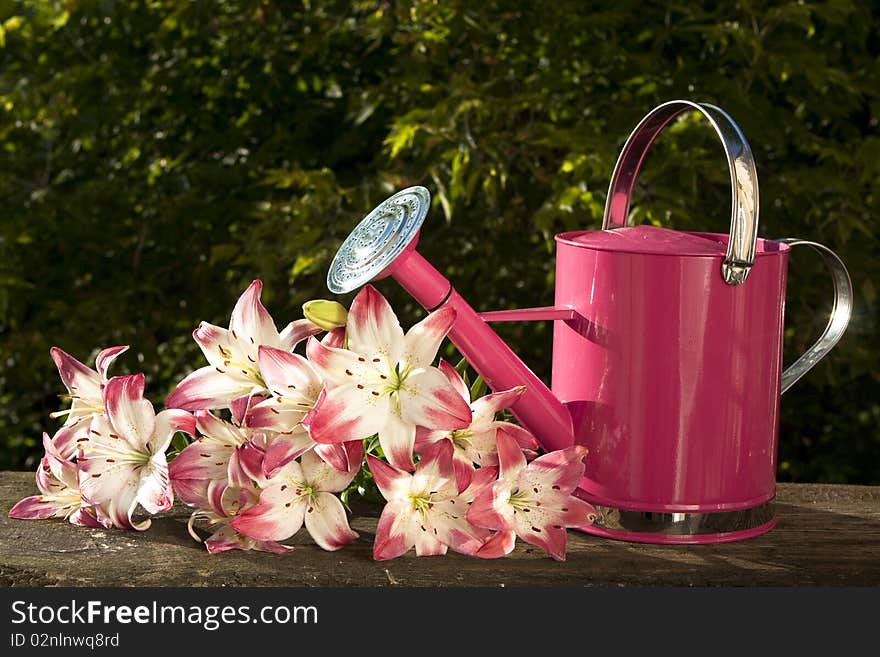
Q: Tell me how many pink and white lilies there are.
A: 12